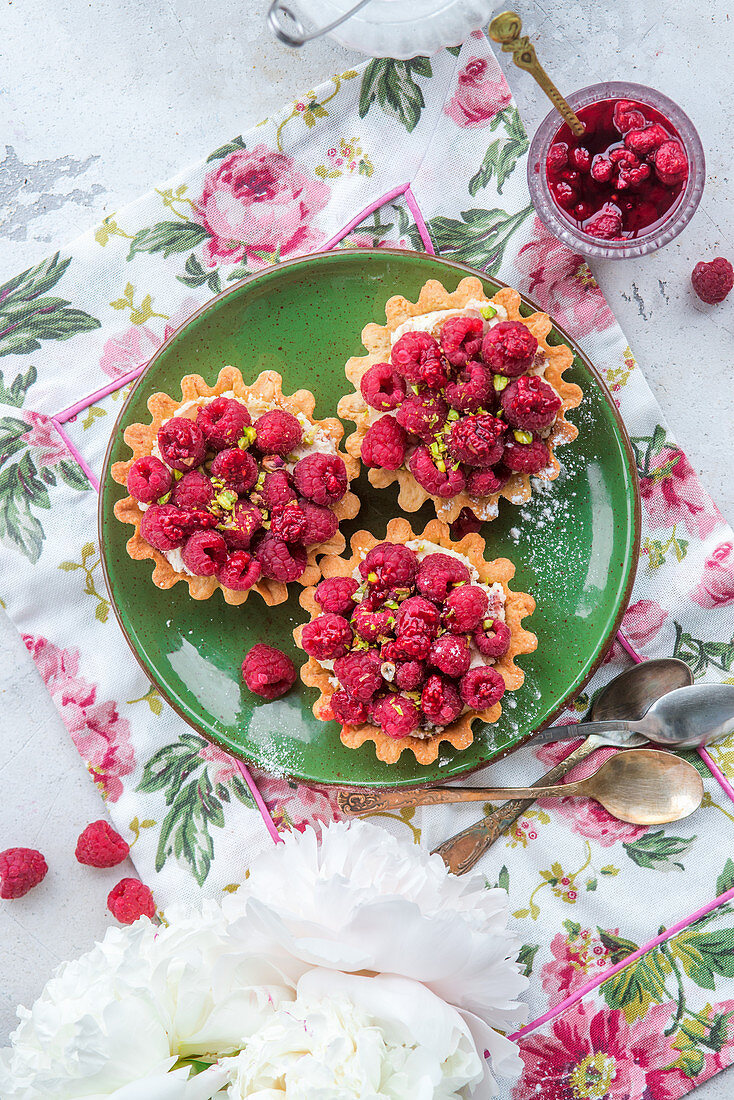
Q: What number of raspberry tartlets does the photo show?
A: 3